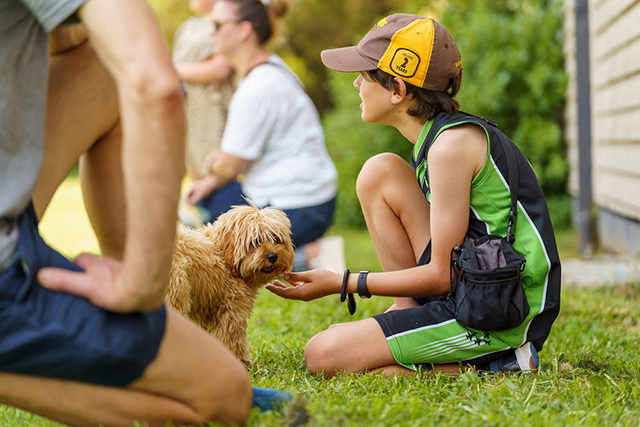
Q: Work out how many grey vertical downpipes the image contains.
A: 1